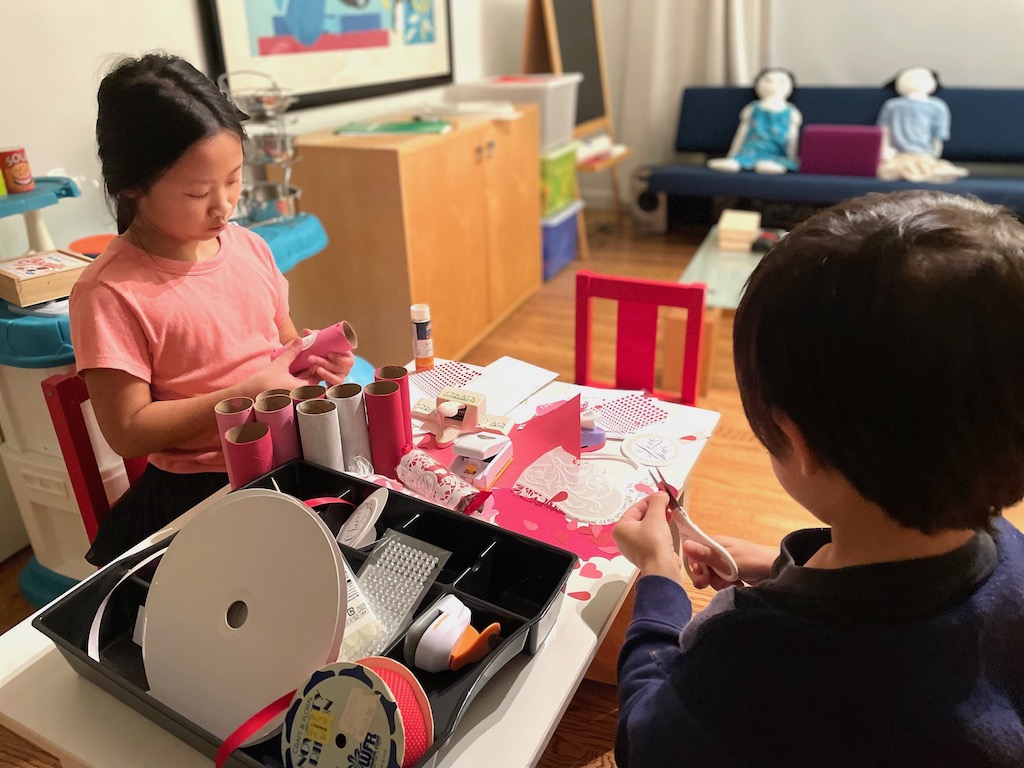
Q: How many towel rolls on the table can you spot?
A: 9